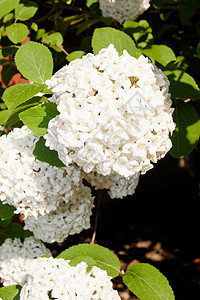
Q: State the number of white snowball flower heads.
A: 7